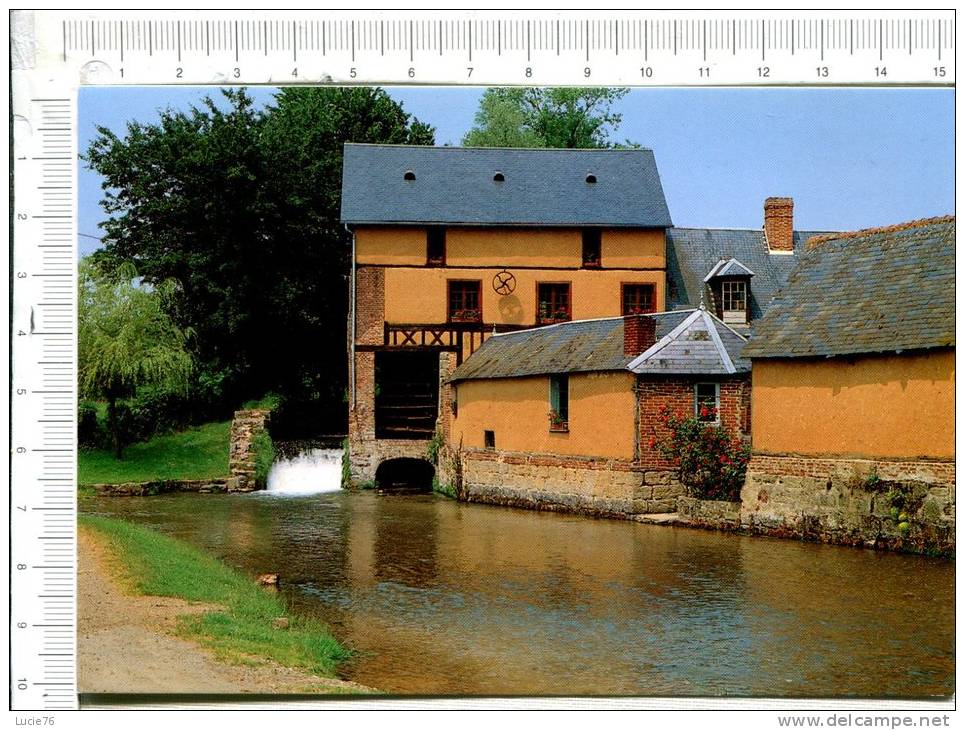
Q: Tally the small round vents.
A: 3